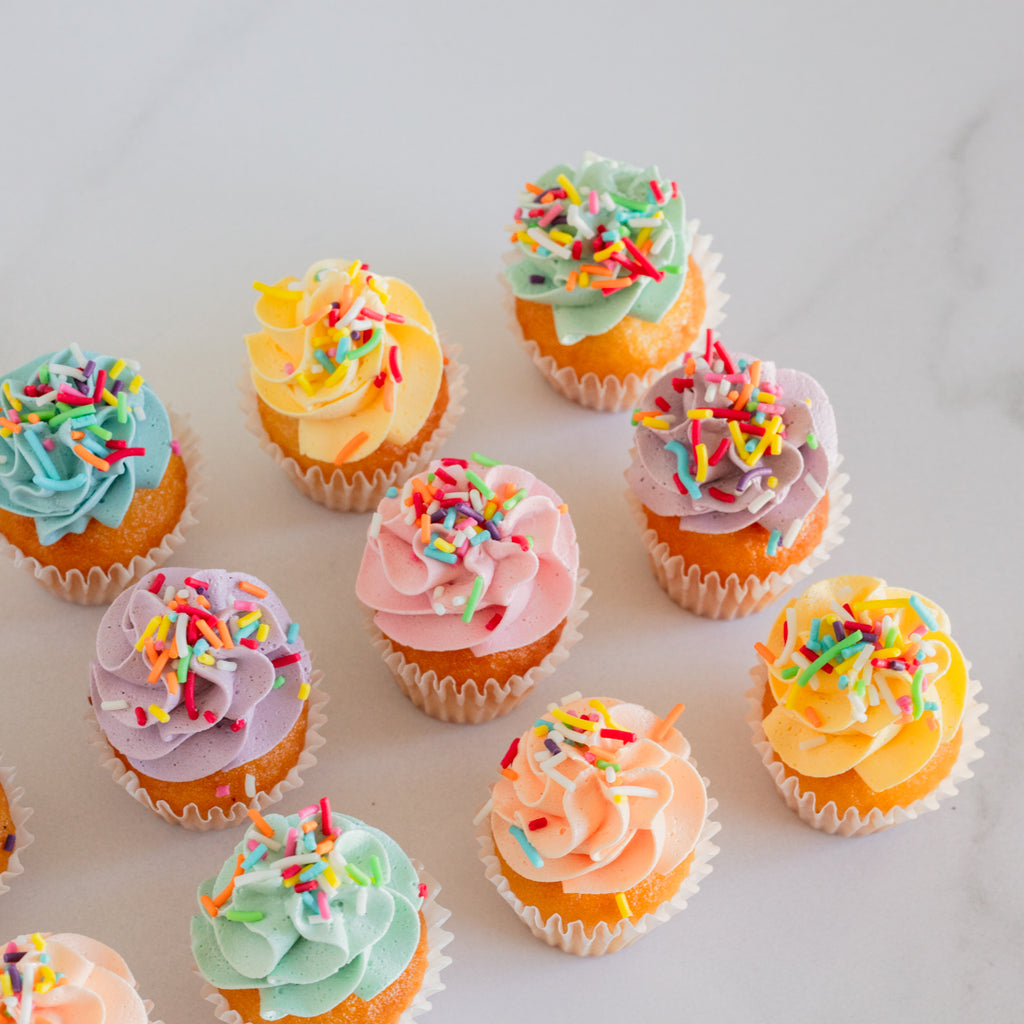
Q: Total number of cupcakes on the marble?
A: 11